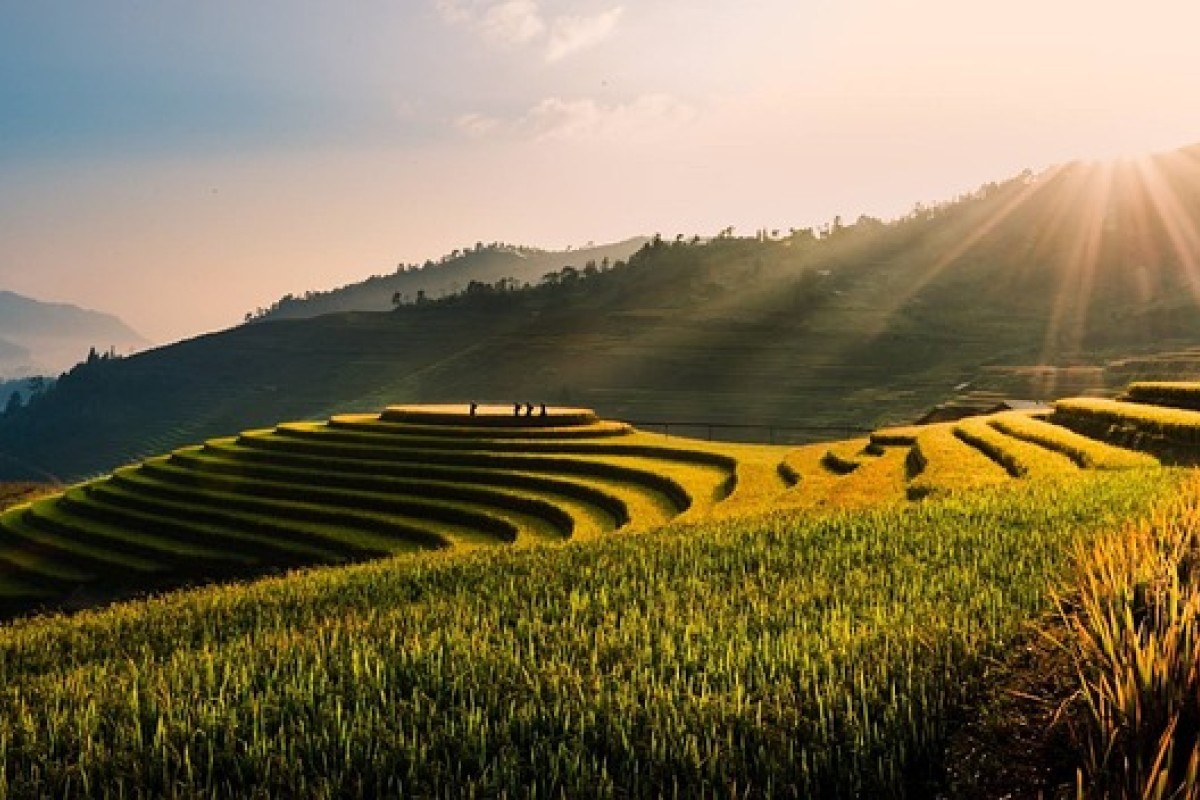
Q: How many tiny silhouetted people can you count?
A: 4